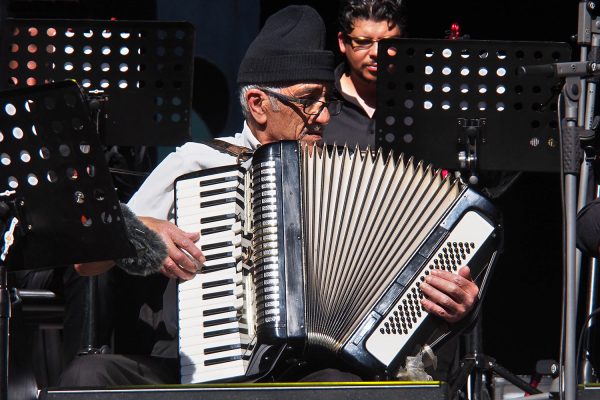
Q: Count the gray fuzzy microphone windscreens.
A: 1